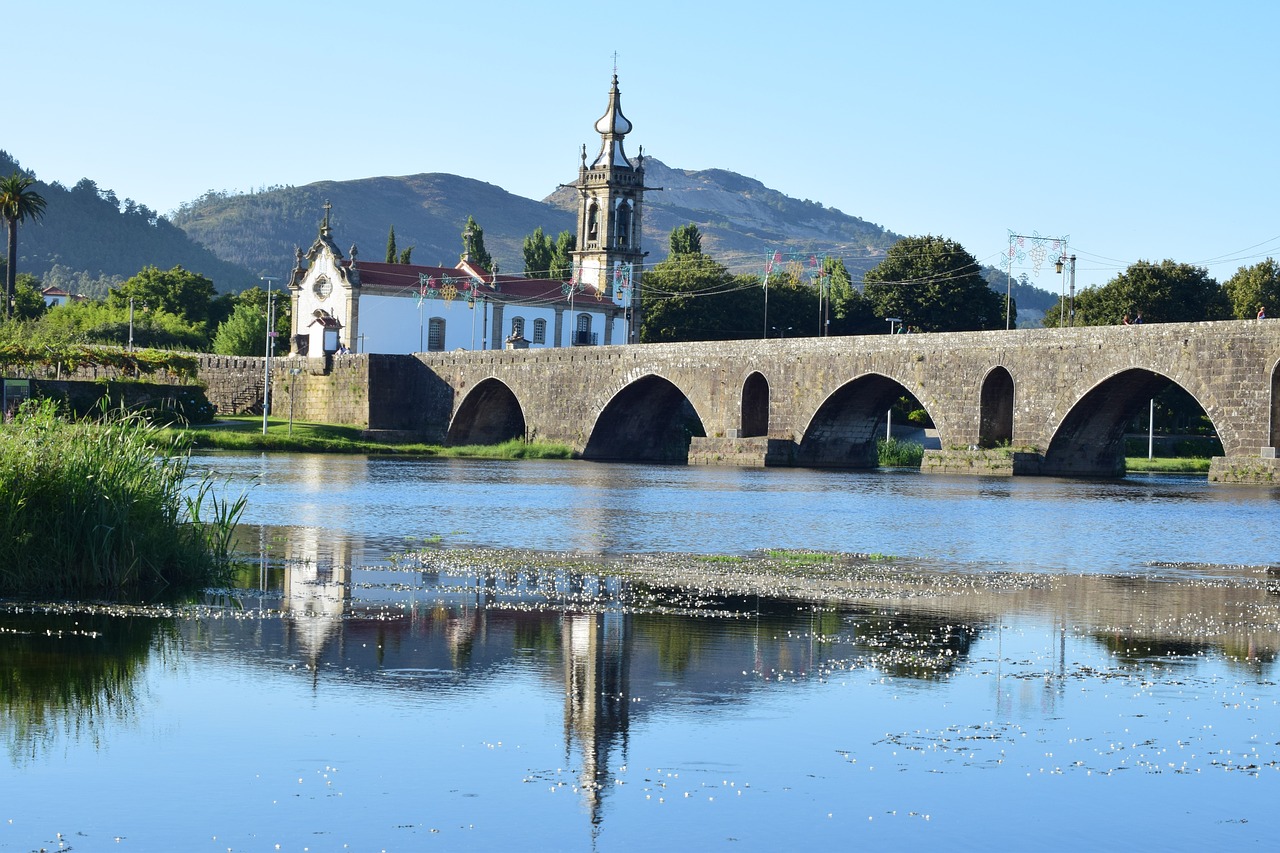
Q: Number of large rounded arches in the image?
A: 4